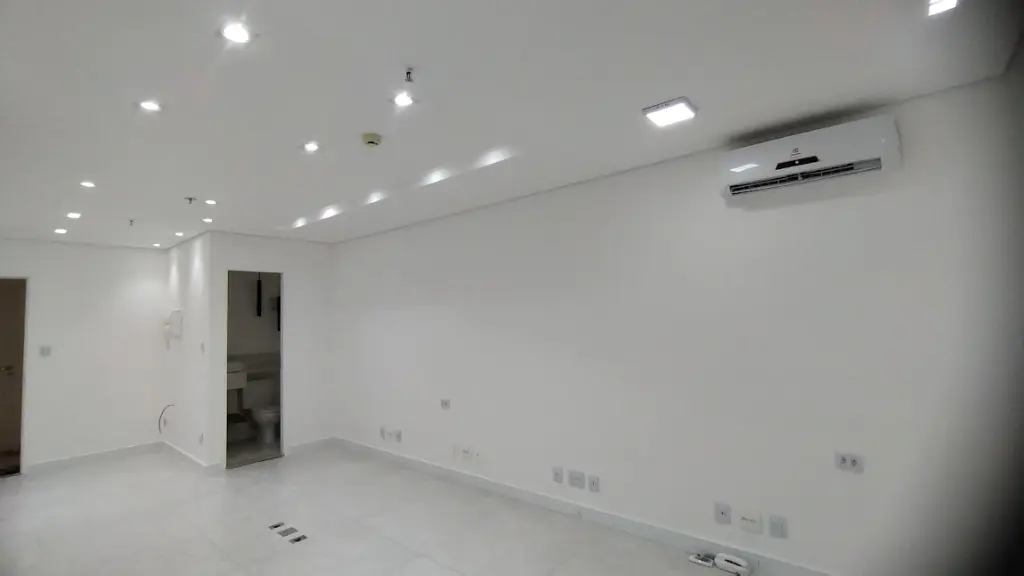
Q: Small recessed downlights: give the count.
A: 11